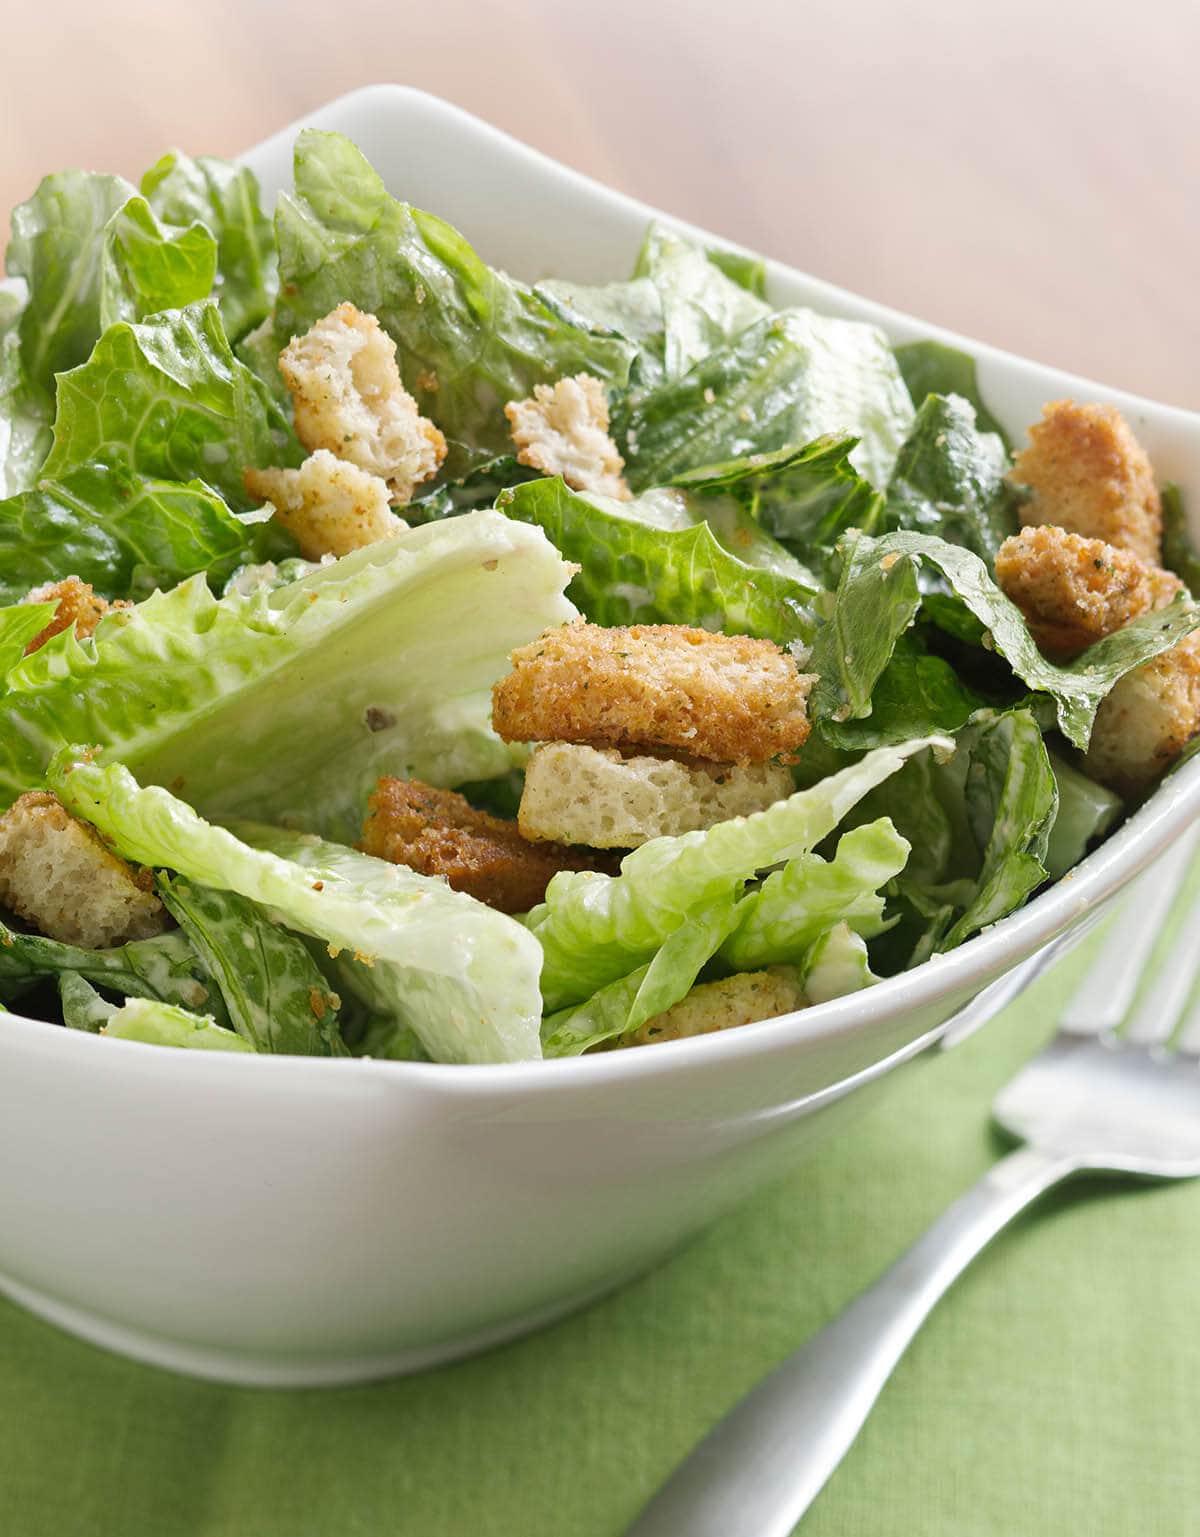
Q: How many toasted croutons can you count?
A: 12